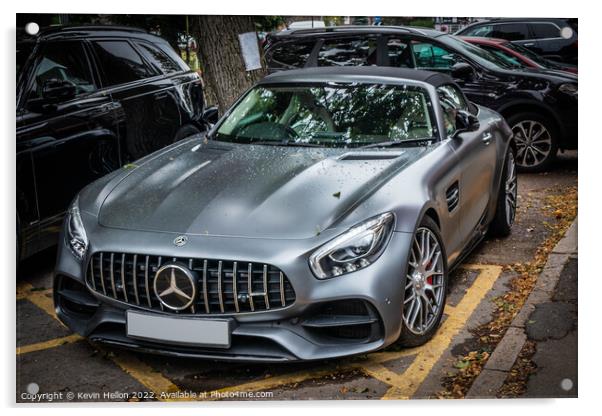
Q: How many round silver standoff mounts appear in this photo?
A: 4